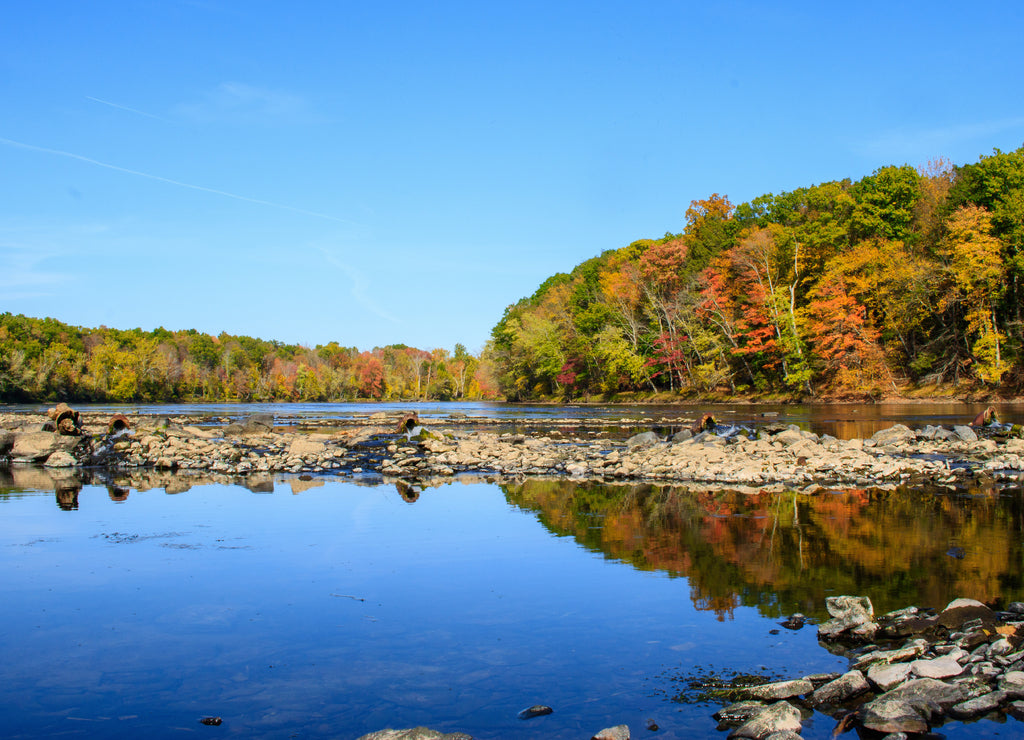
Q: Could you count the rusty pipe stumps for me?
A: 5